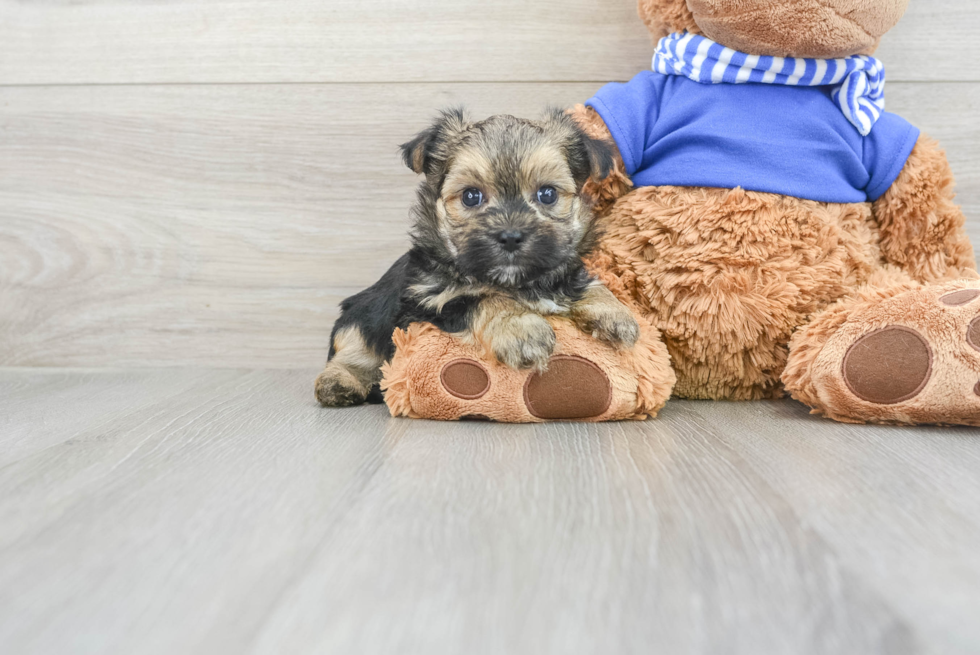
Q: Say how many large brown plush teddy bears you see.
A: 1